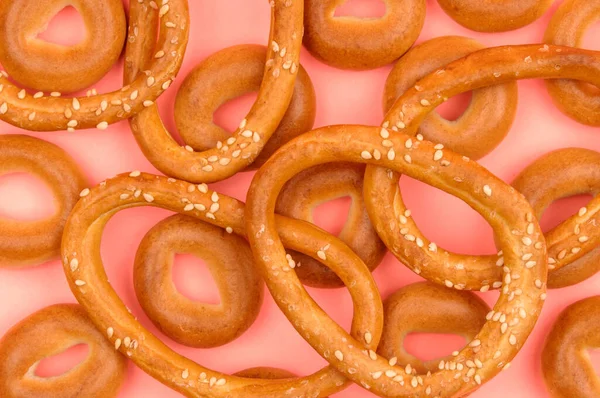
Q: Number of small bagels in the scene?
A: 14